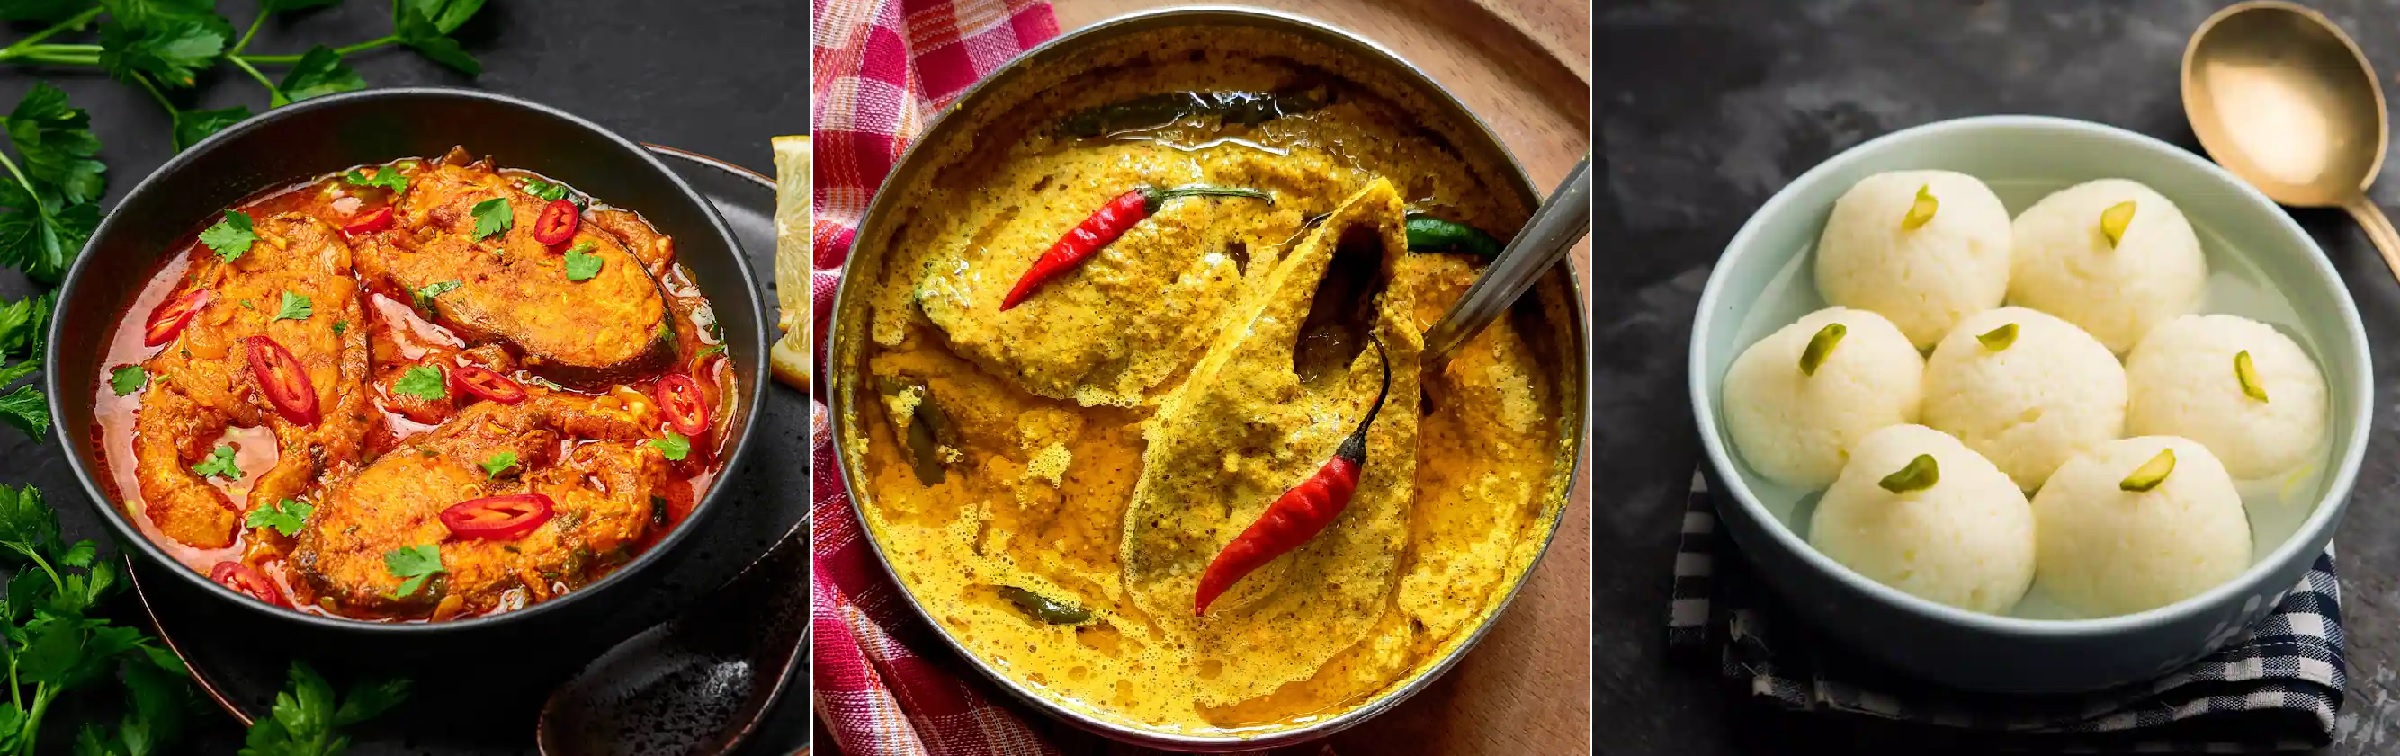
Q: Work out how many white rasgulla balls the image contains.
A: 7